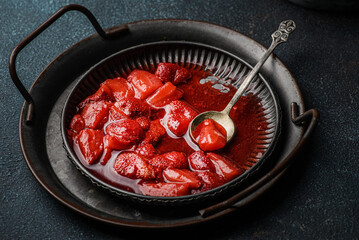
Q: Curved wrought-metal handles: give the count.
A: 2